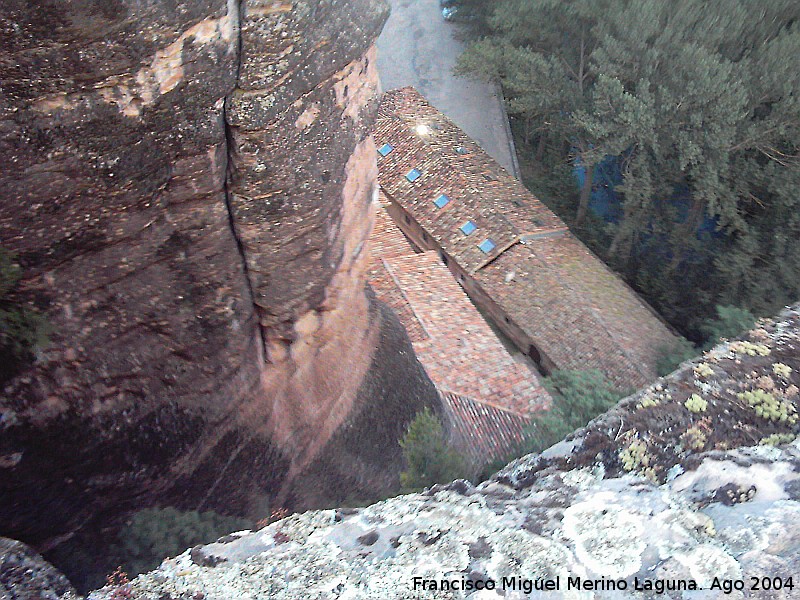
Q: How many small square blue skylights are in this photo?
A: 5